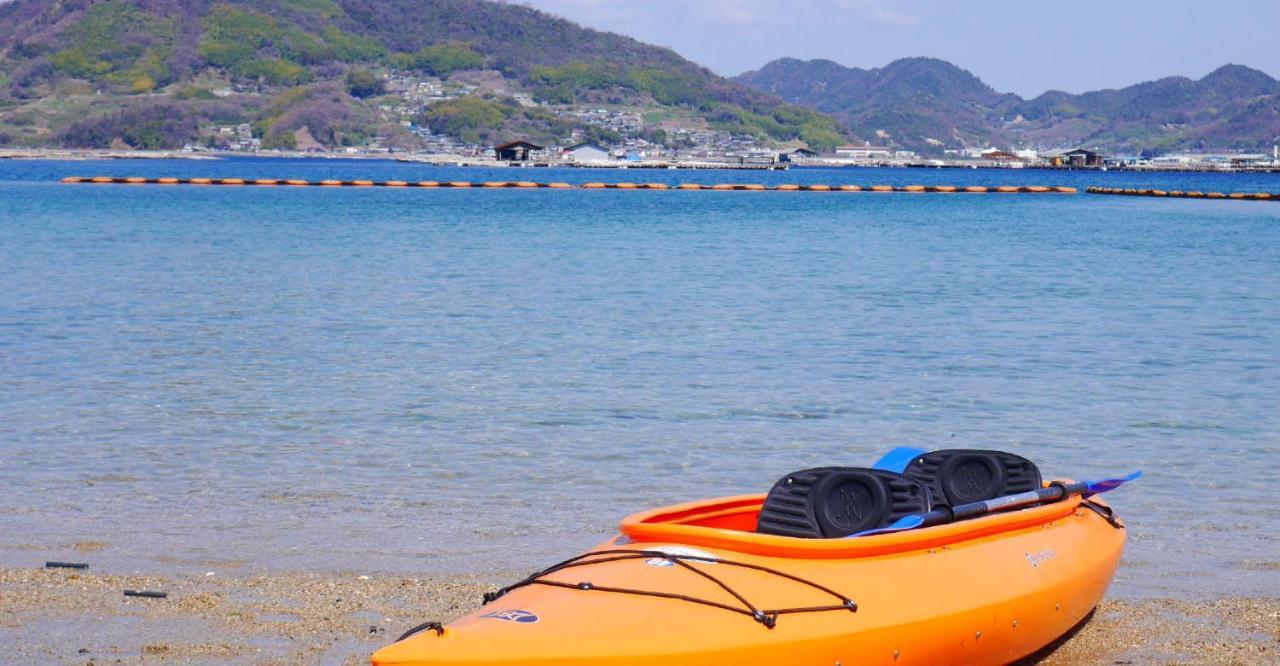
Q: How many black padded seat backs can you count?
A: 2